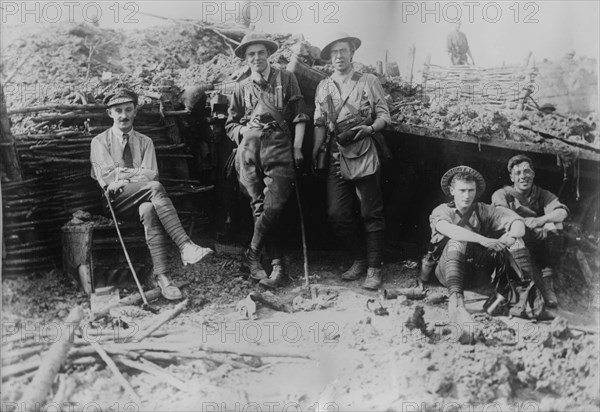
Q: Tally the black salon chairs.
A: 0